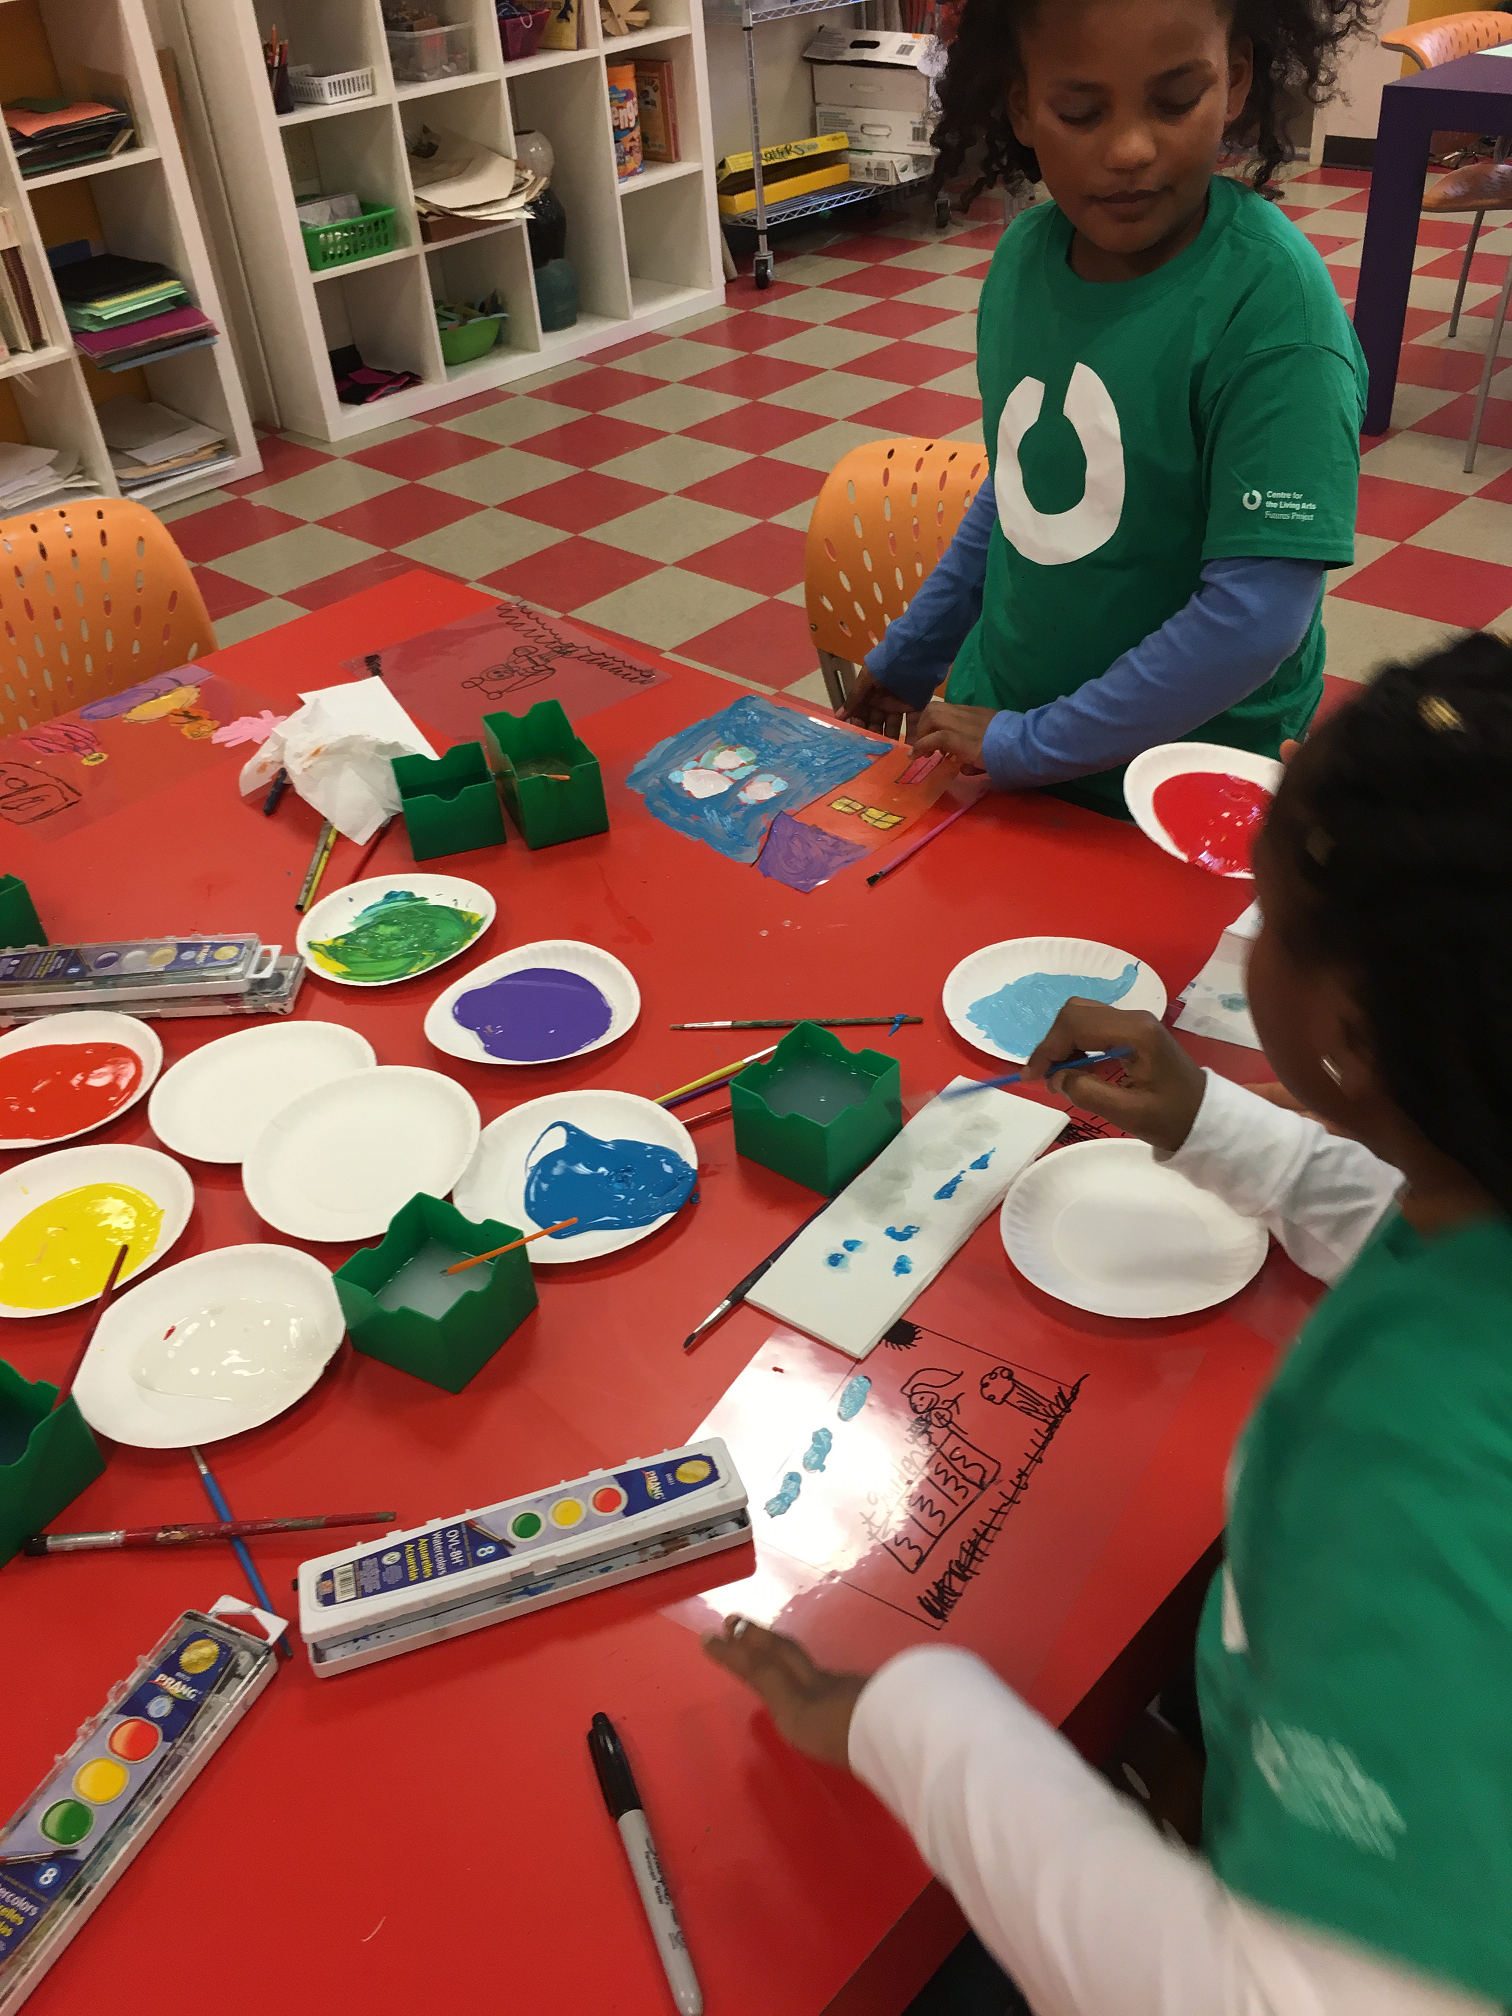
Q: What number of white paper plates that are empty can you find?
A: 3